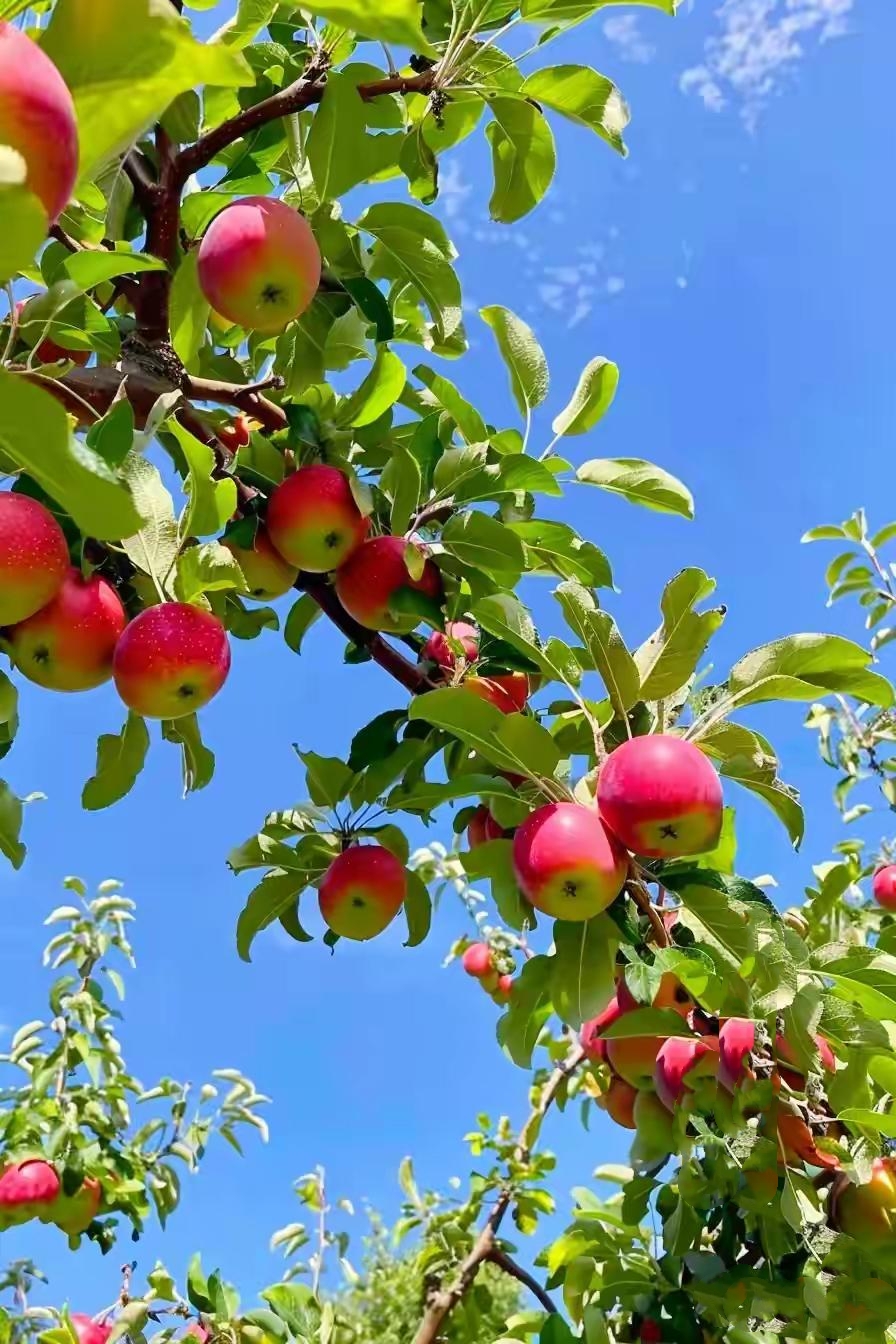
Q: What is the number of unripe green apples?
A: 0